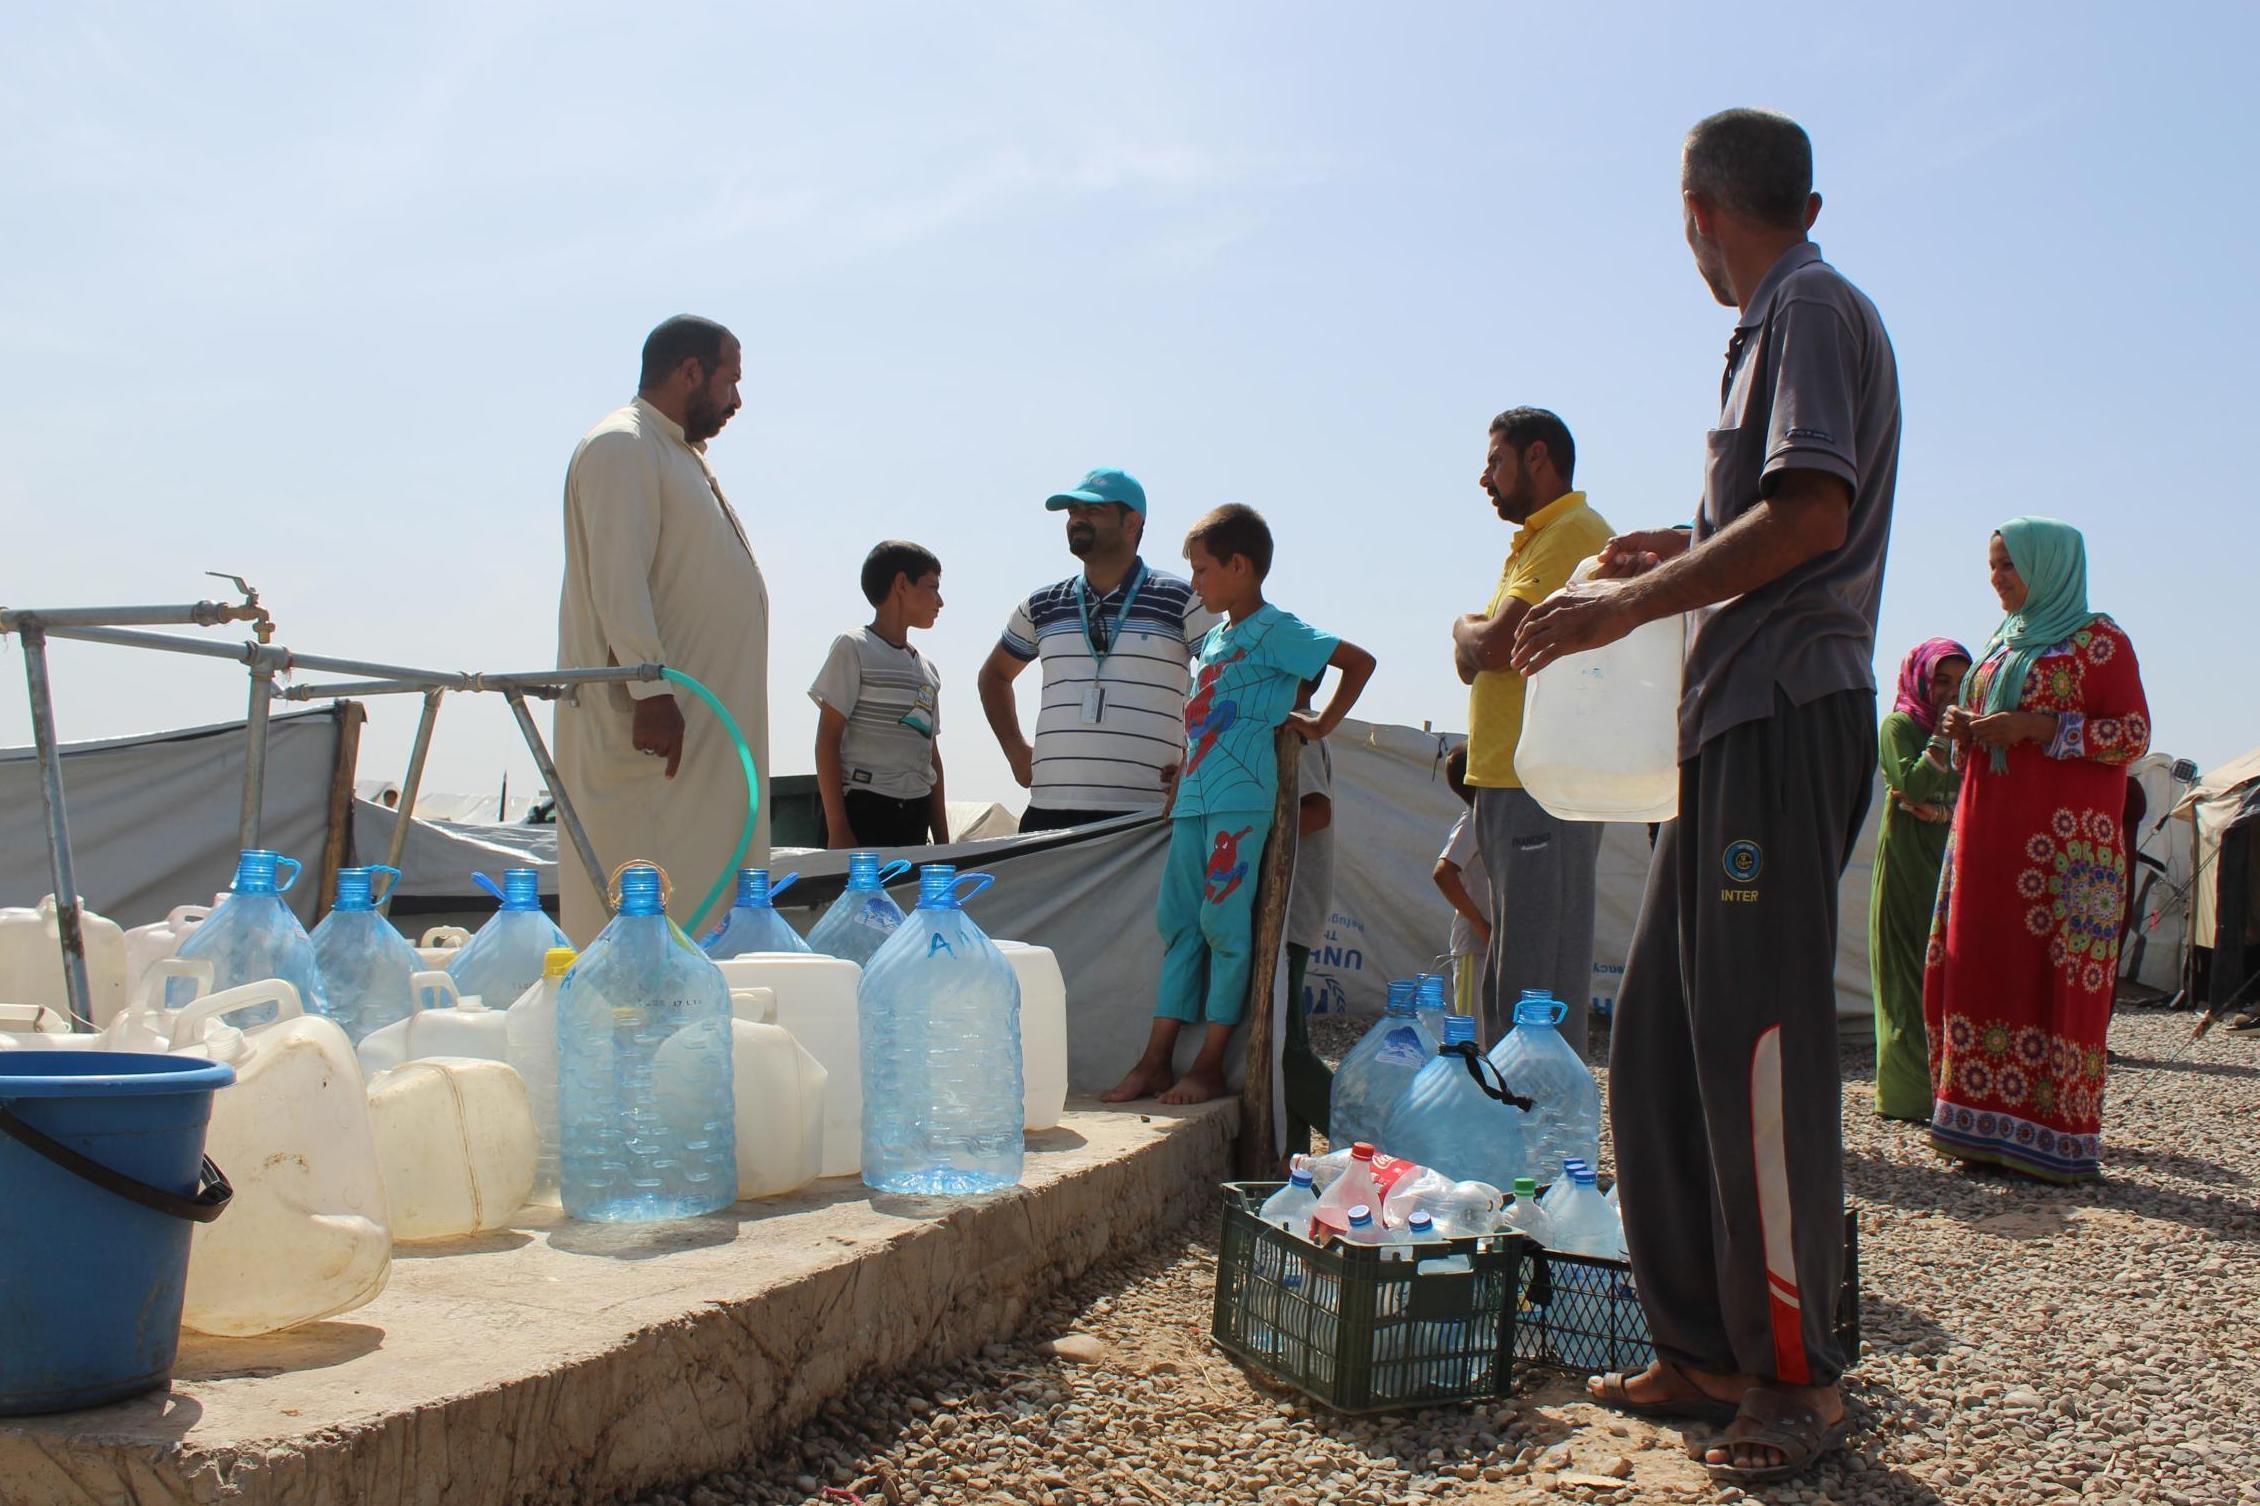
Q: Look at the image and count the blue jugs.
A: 11